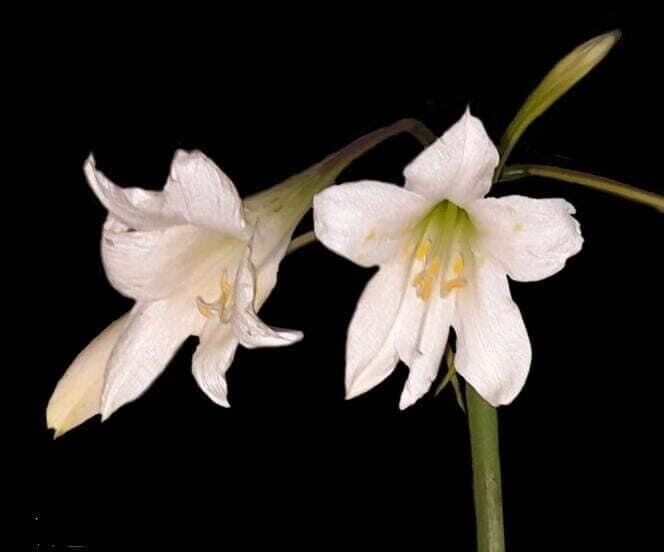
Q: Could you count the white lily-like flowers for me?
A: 2